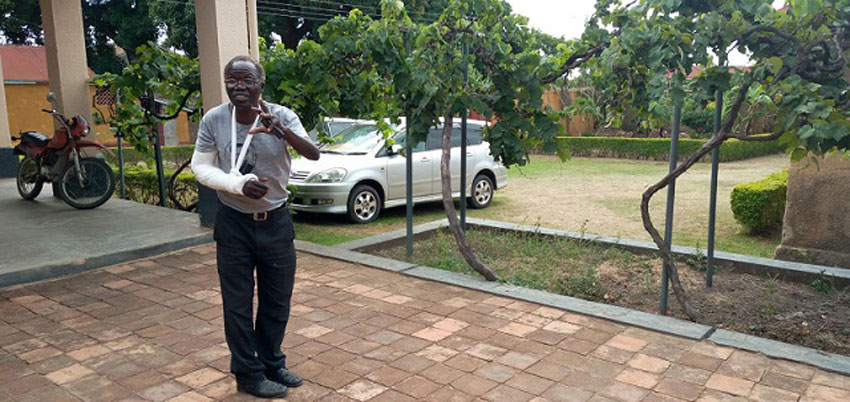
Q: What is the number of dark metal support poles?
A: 6